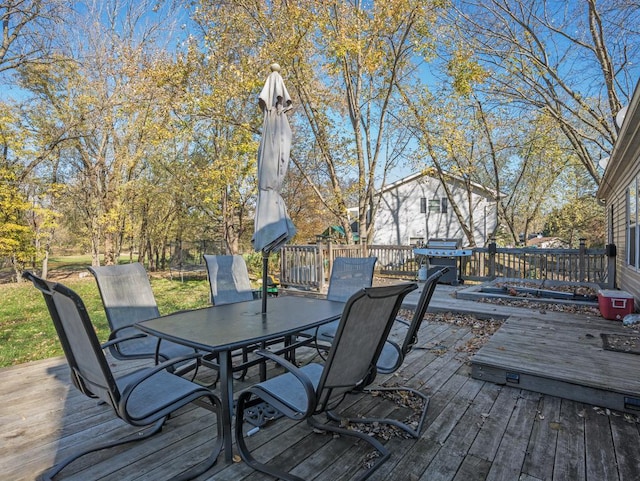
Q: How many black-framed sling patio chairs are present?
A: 6